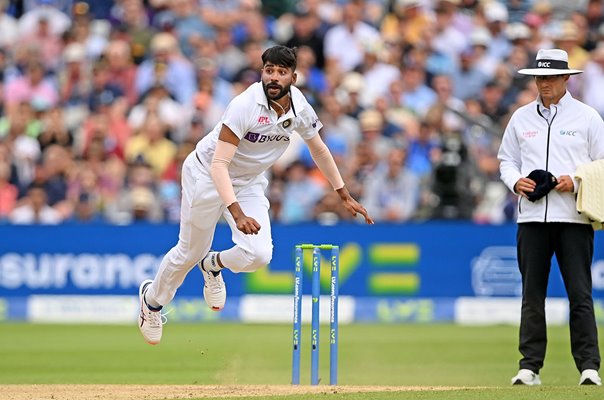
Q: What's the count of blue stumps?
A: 3